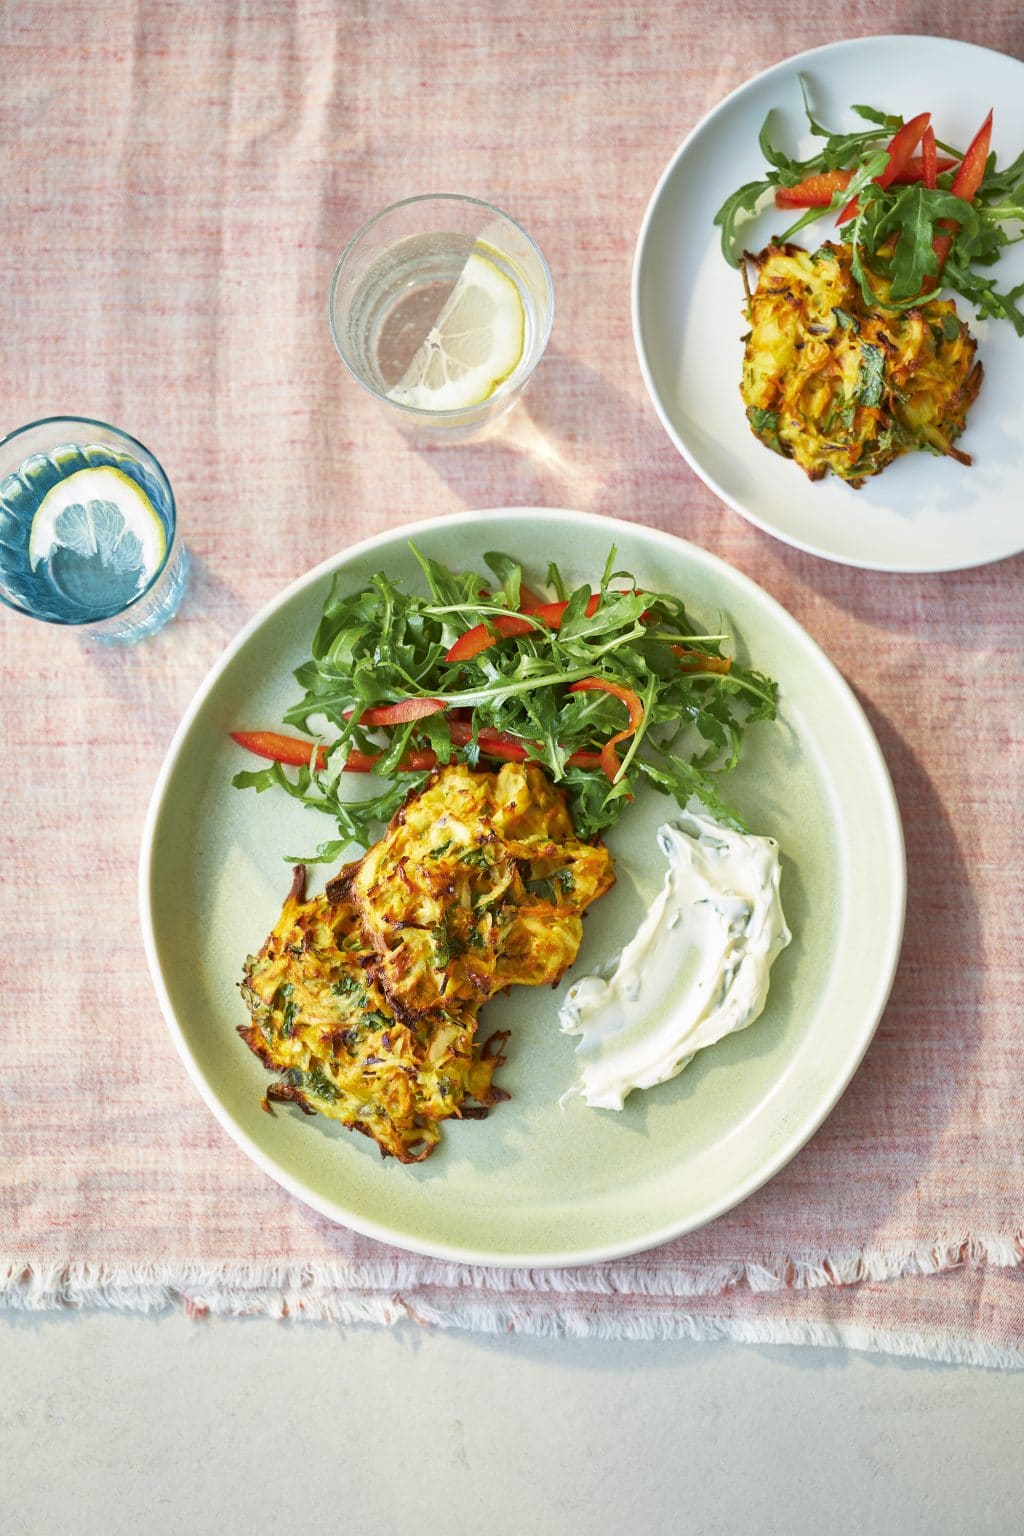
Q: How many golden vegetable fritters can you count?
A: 3